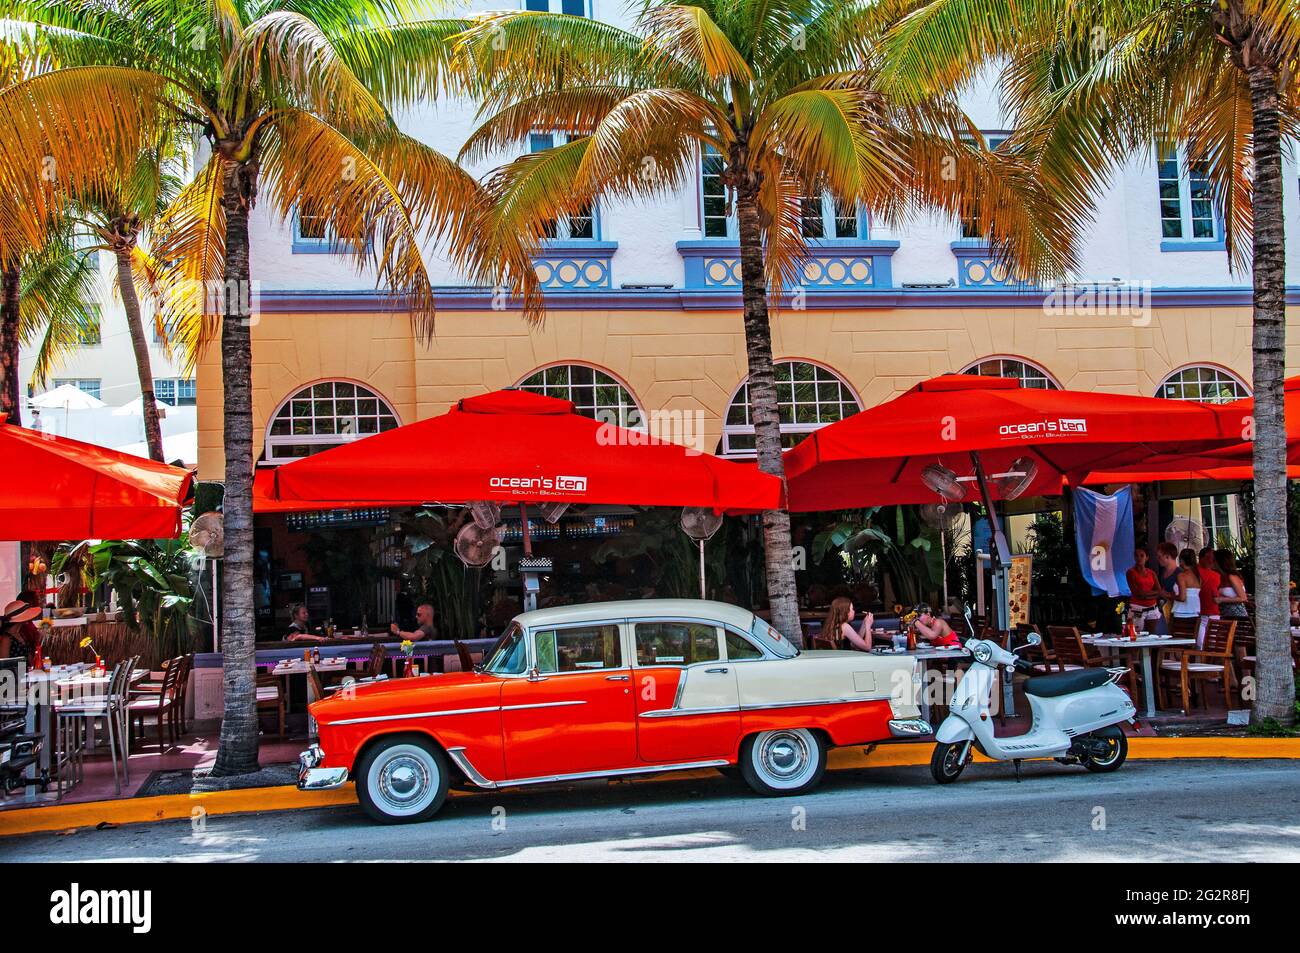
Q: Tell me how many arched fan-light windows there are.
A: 5